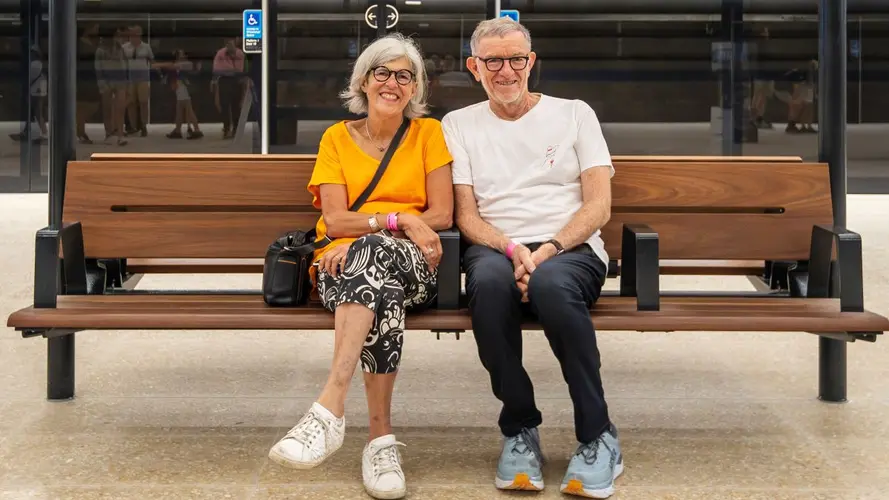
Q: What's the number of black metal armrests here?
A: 4